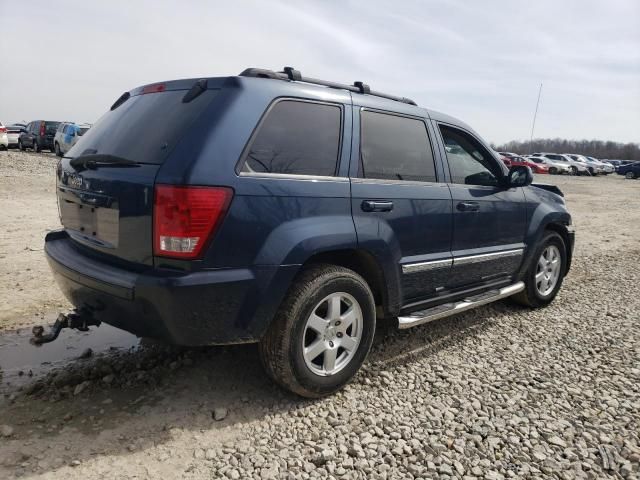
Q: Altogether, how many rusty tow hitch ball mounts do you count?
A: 1